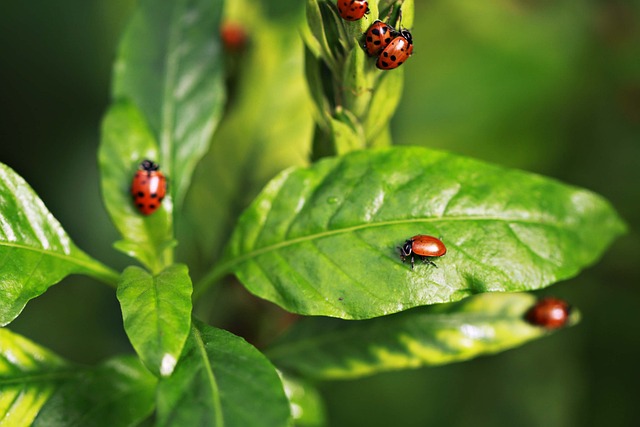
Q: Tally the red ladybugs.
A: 7